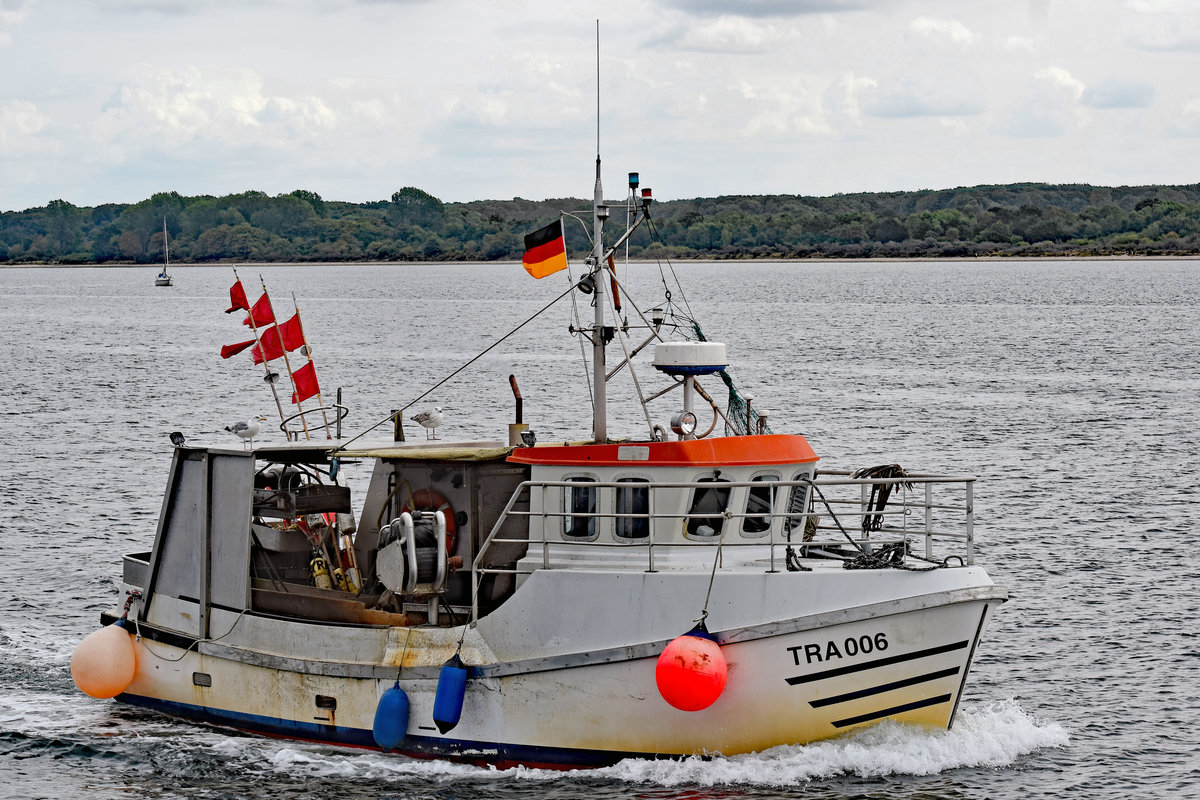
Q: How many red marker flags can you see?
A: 6